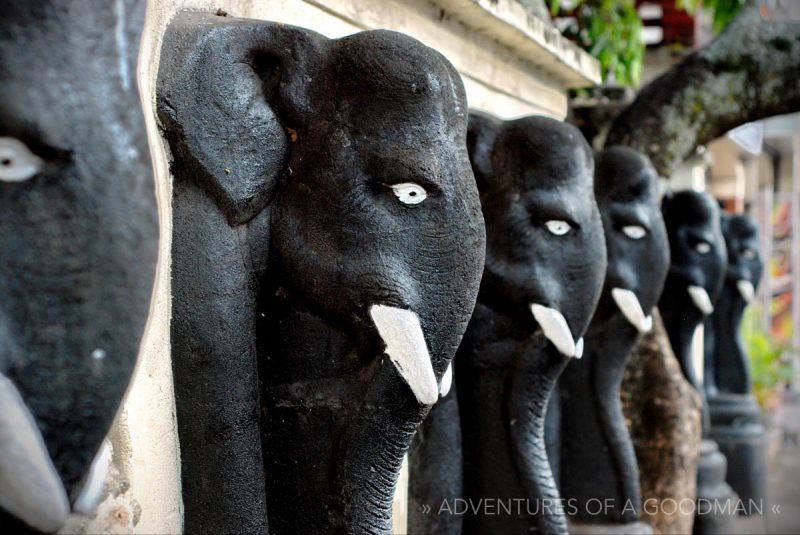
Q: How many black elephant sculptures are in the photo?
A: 6